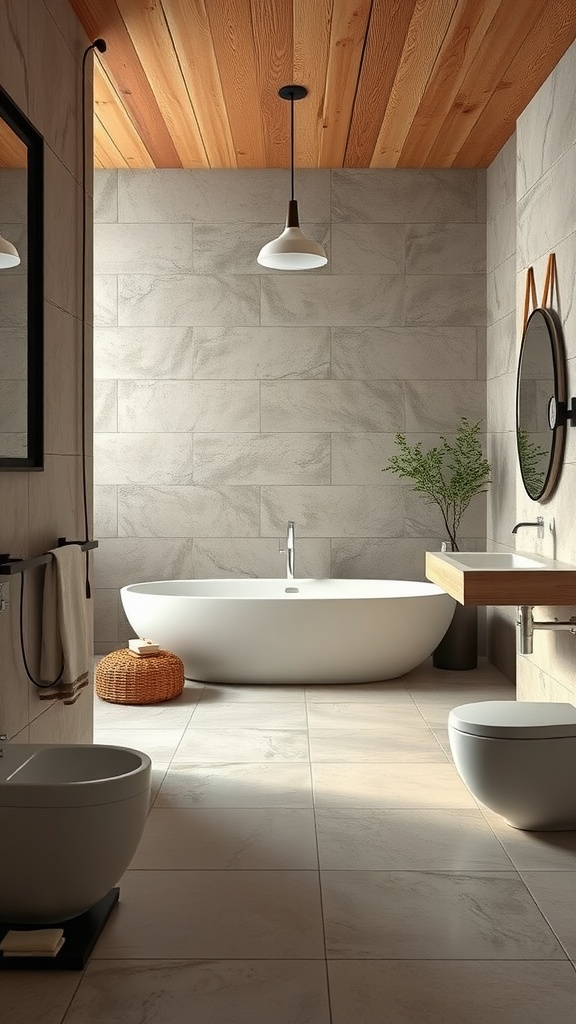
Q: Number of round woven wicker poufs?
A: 1